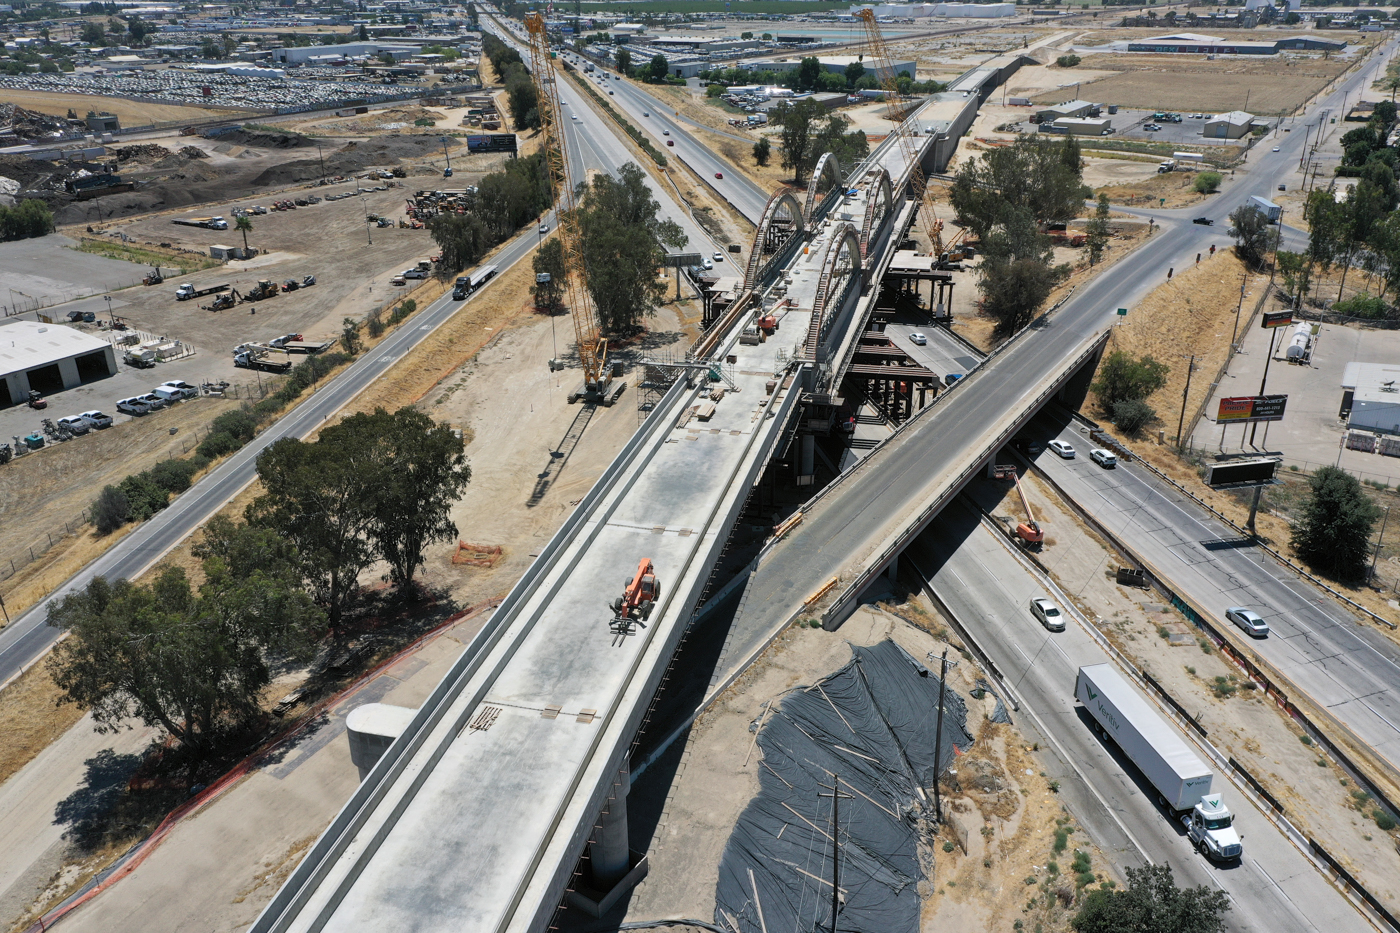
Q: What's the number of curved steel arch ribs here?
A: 4